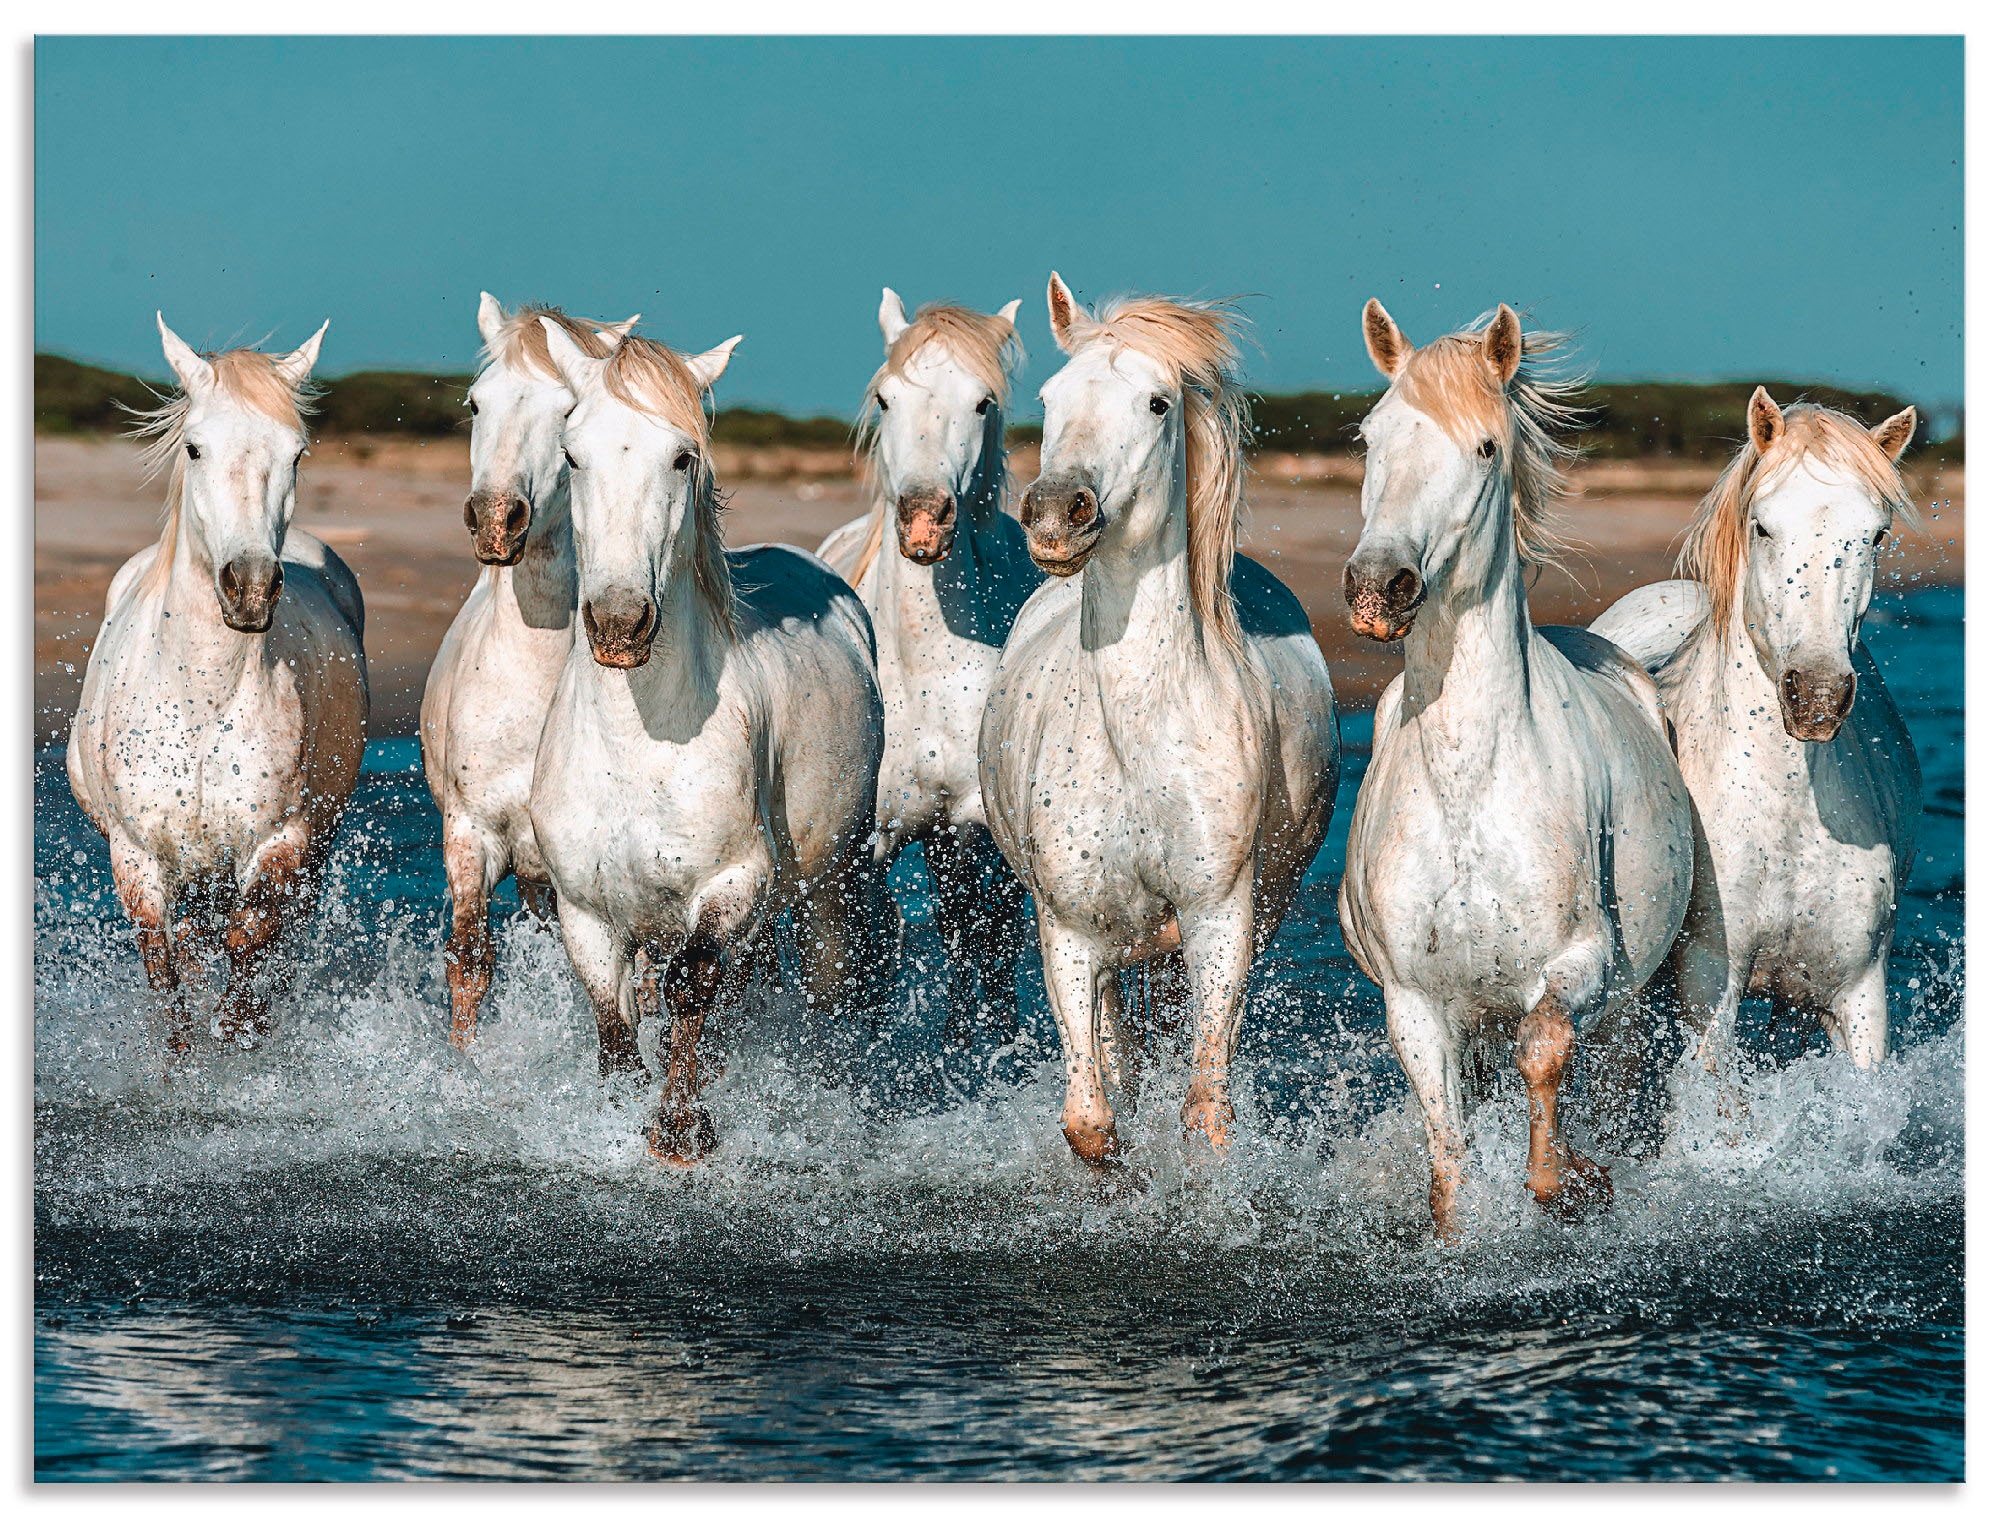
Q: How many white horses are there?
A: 7